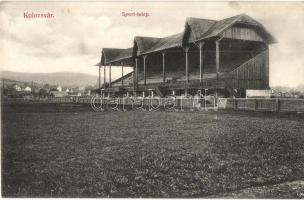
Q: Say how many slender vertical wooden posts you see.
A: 10